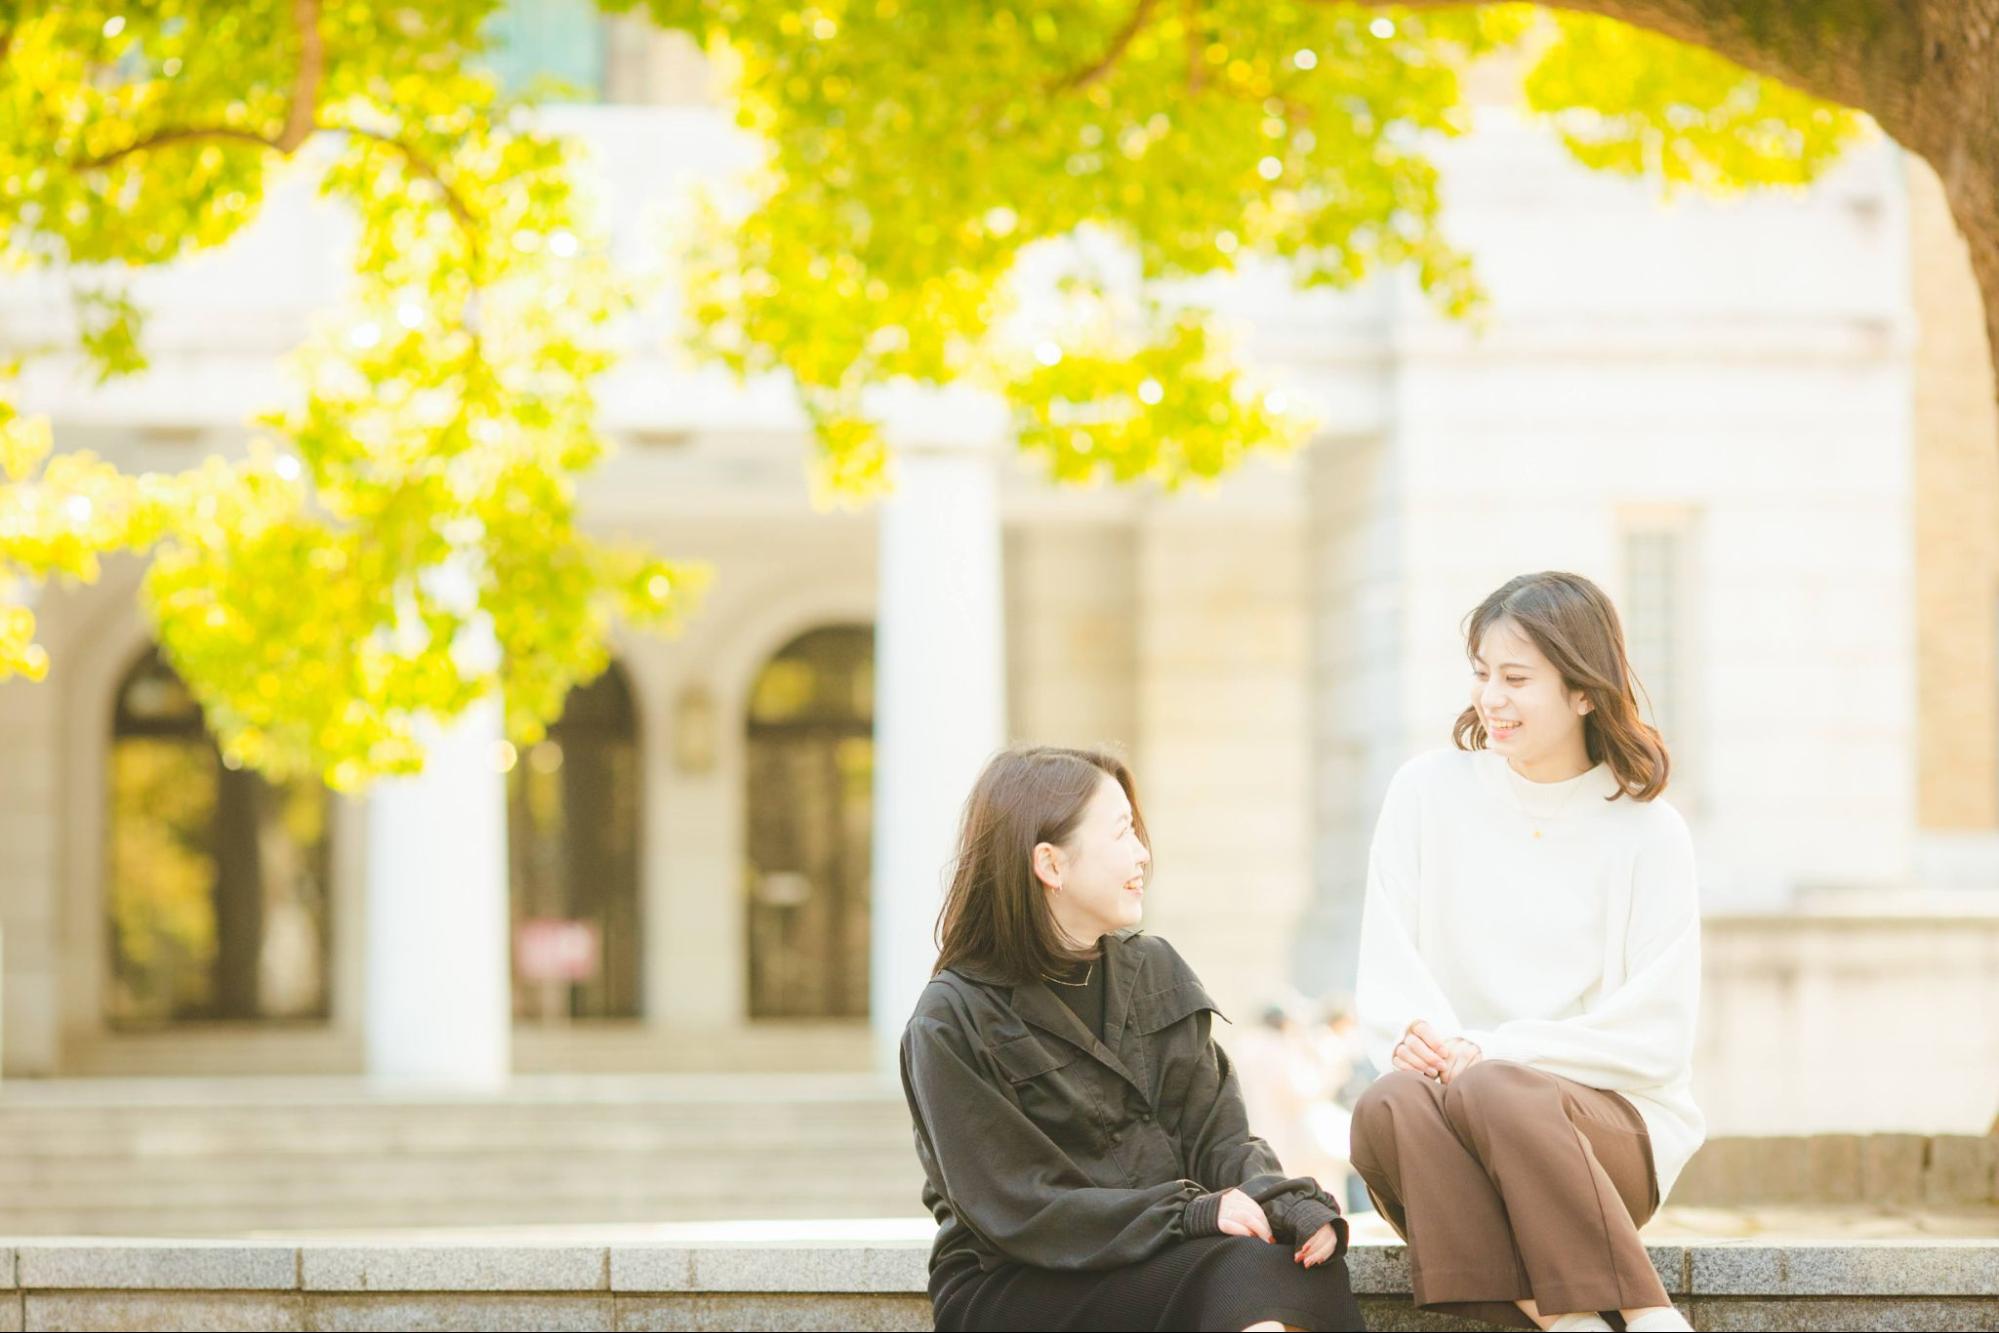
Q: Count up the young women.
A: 2